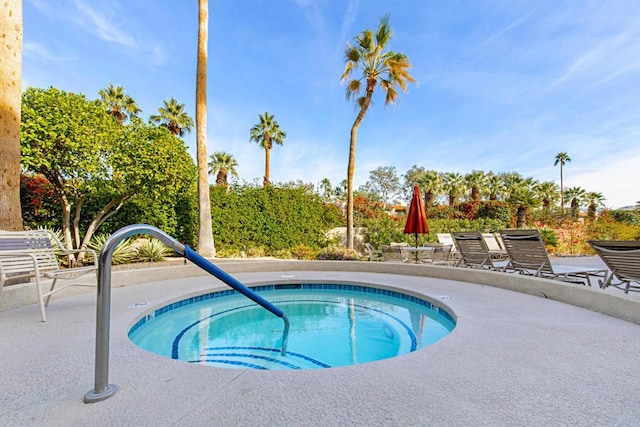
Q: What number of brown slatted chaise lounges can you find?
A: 3